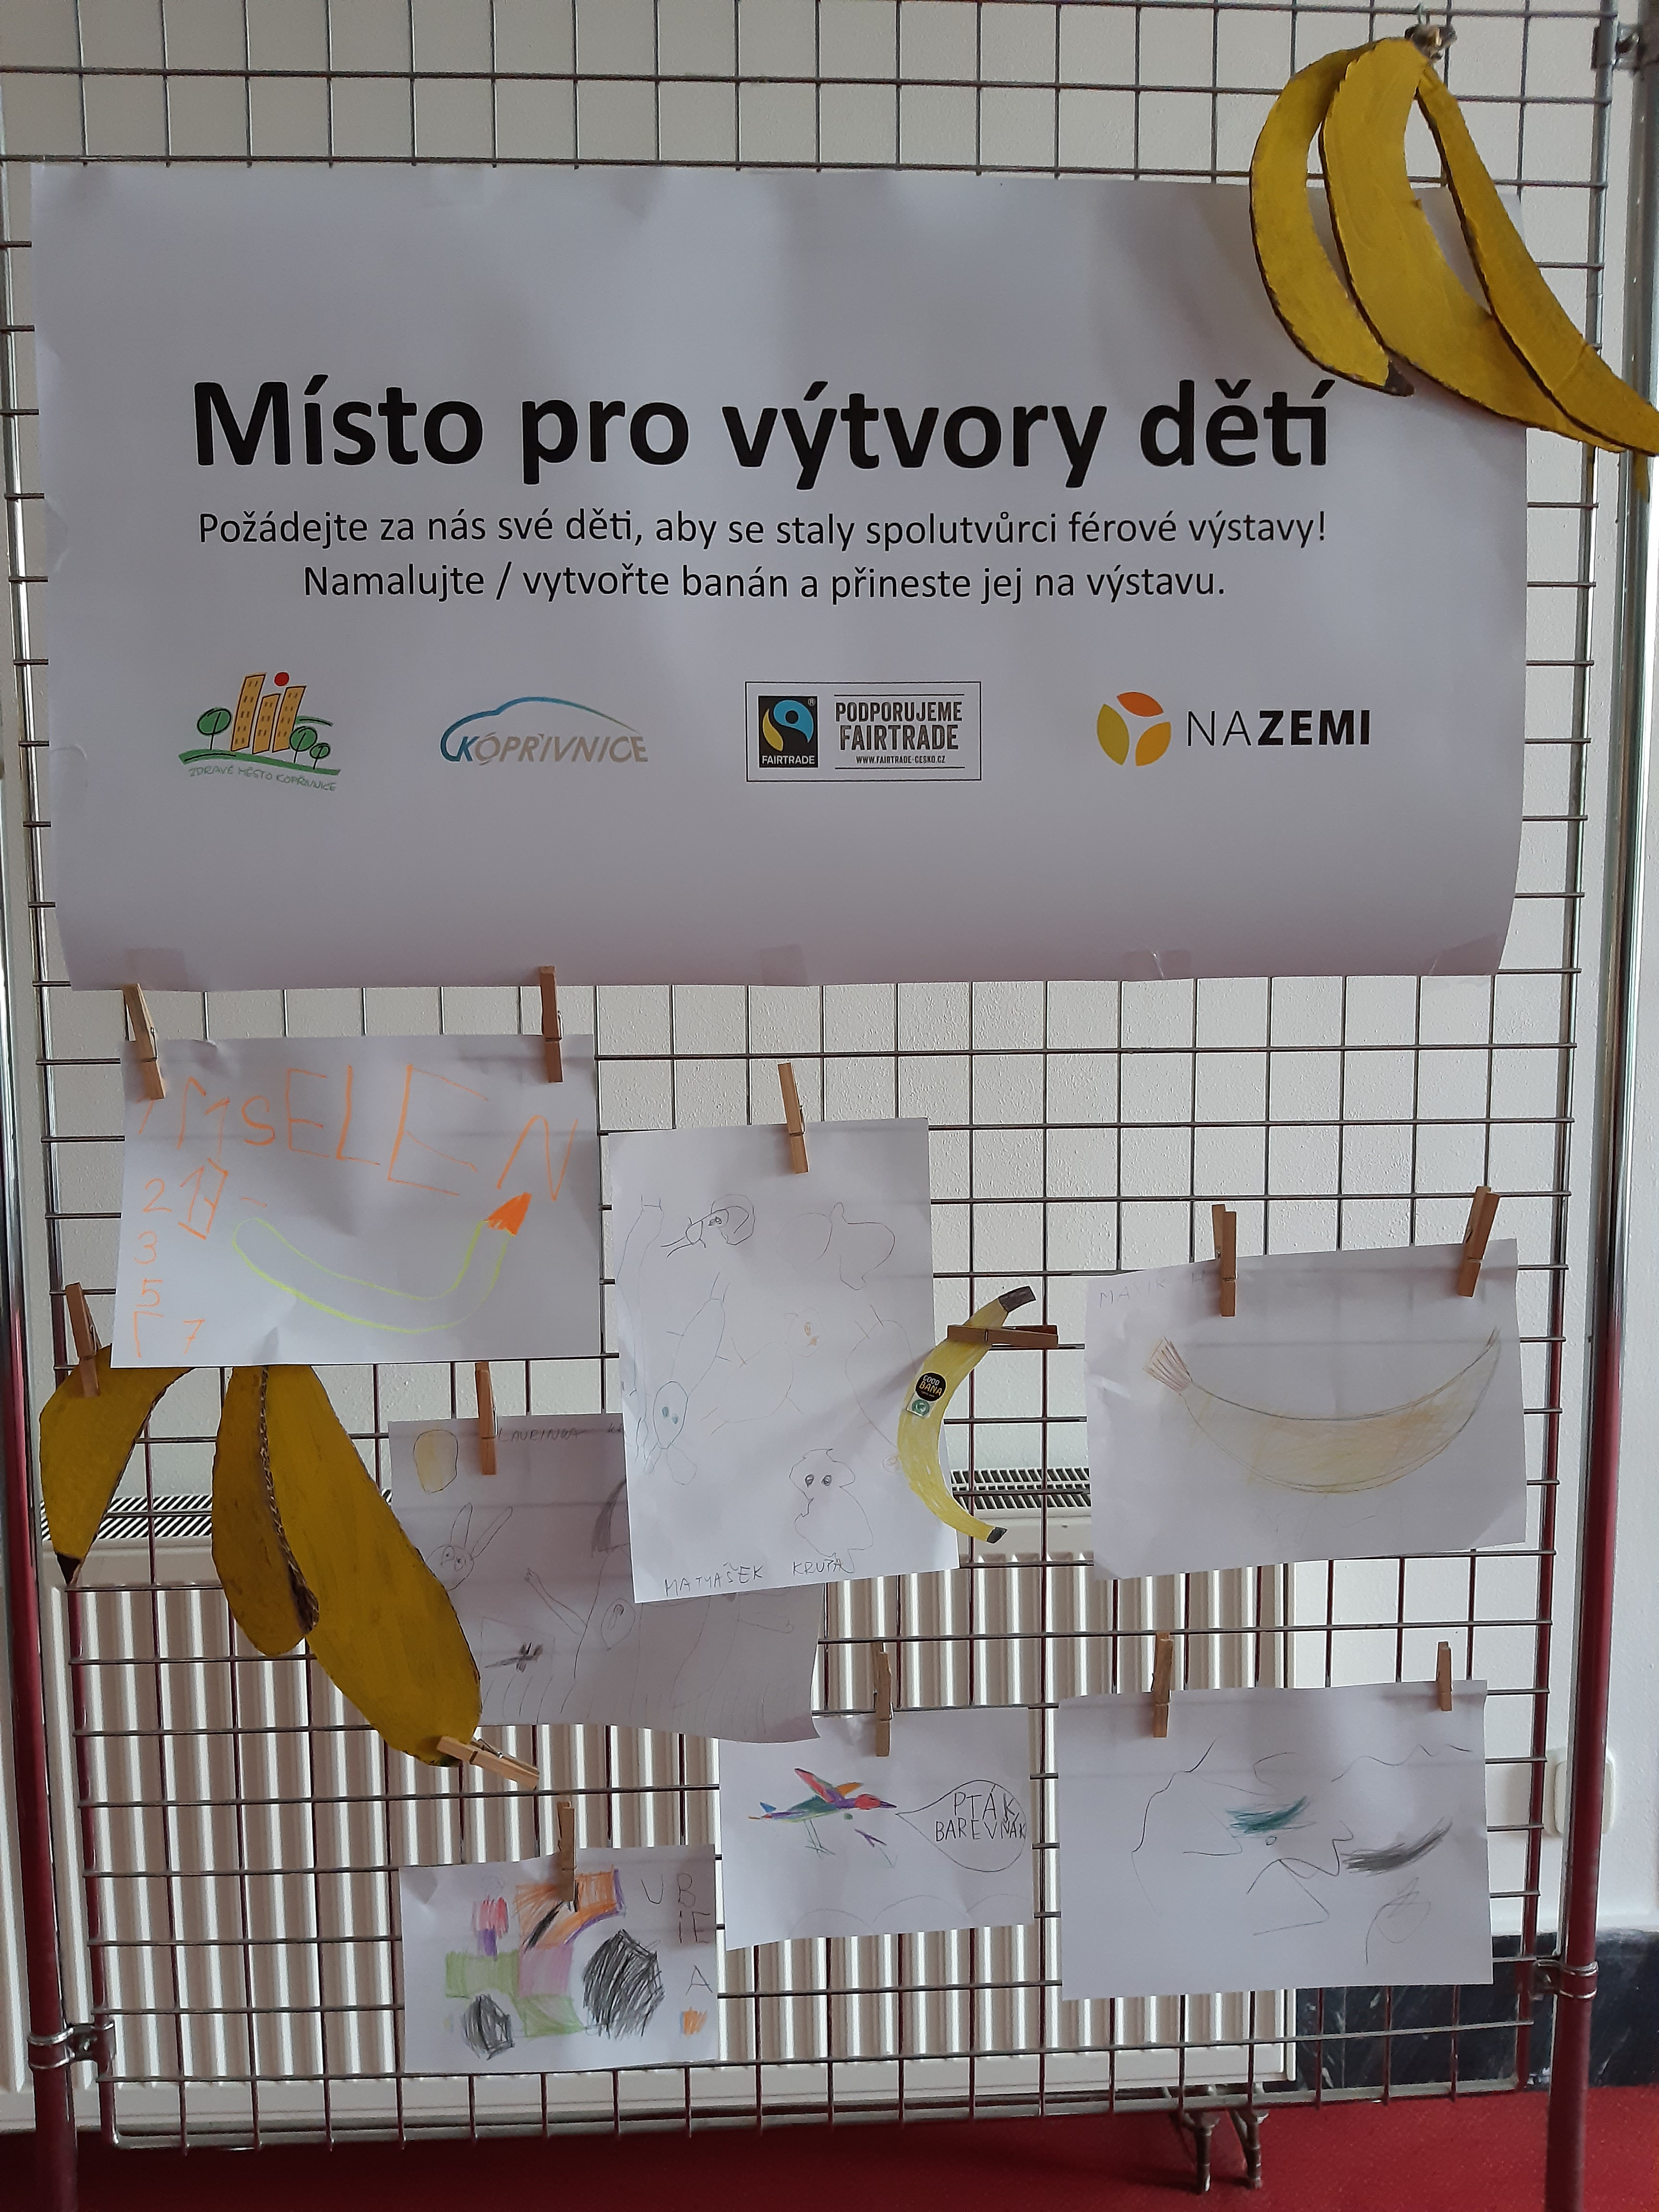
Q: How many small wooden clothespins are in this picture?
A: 13